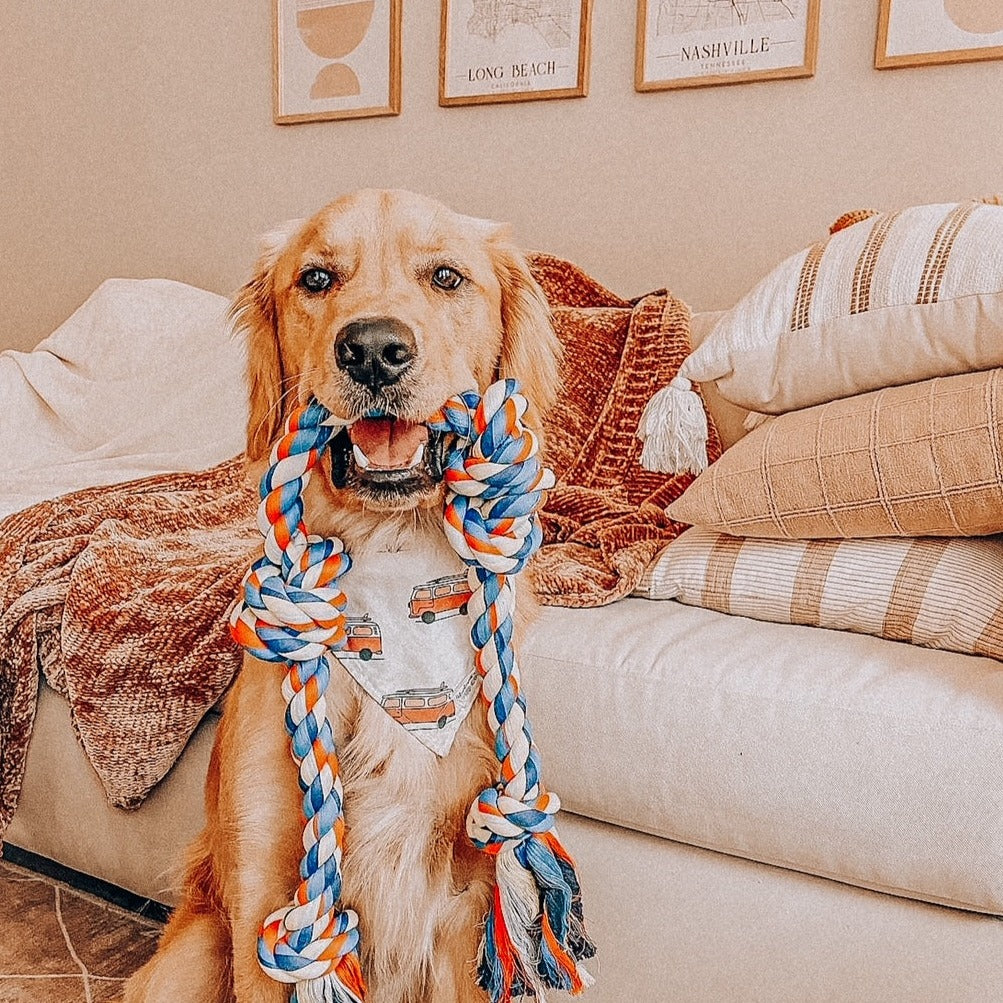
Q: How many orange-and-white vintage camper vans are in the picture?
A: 3